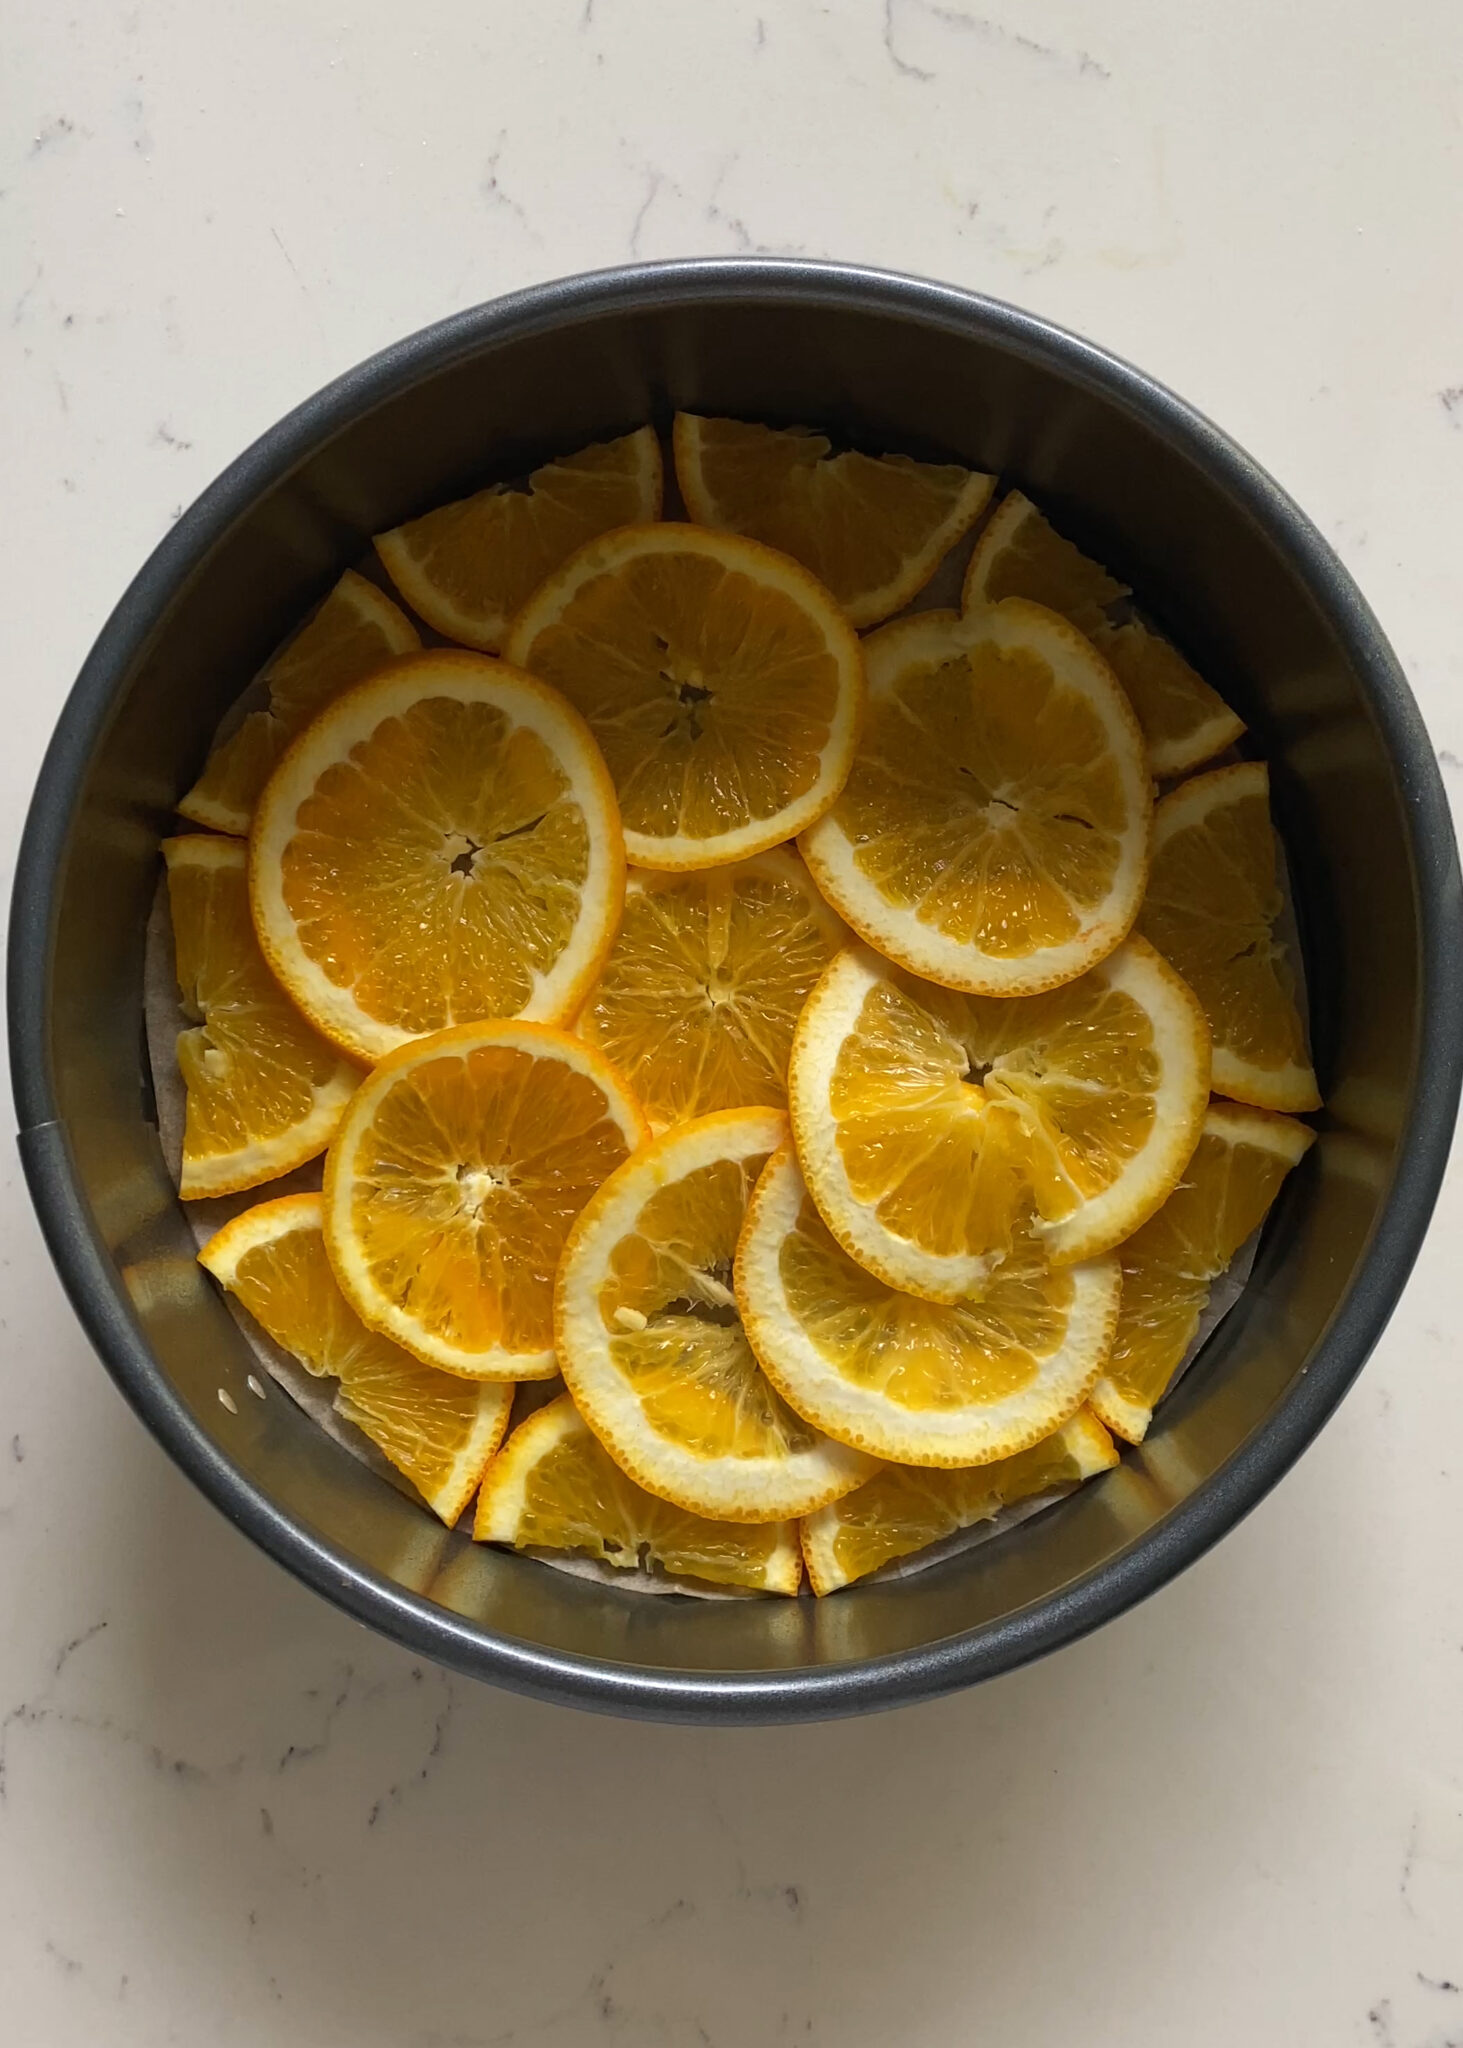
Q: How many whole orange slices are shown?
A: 8